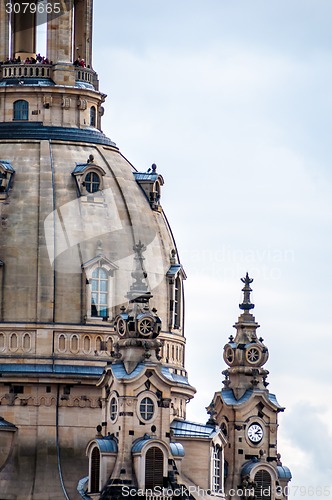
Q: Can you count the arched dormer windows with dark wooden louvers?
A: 3